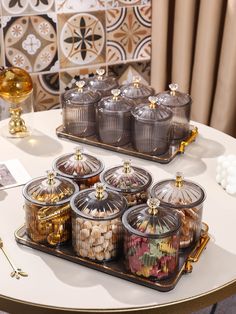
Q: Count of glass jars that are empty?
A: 6